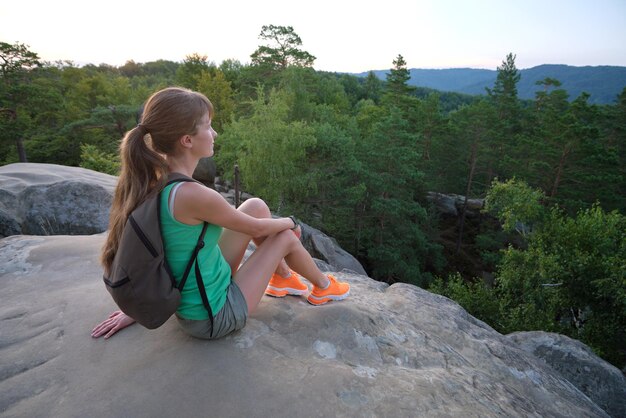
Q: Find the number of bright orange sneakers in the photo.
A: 2